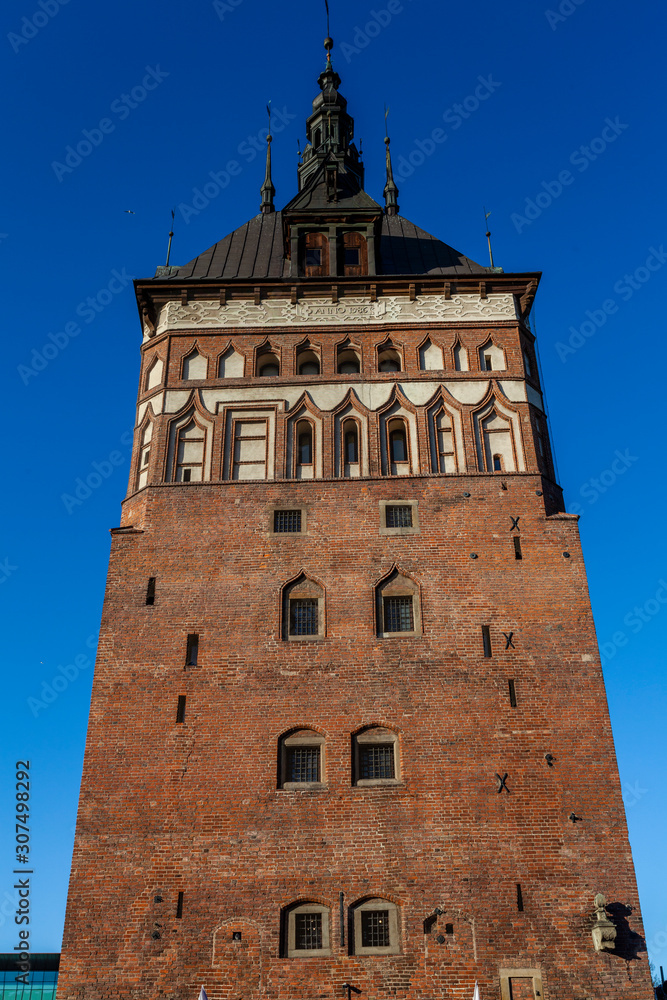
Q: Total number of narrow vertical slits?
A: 8